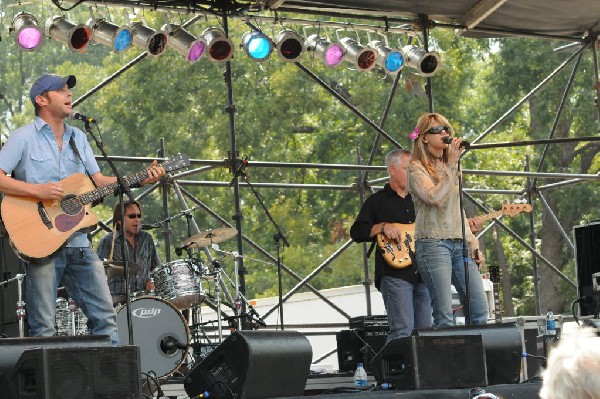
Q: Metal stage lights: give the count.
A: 12